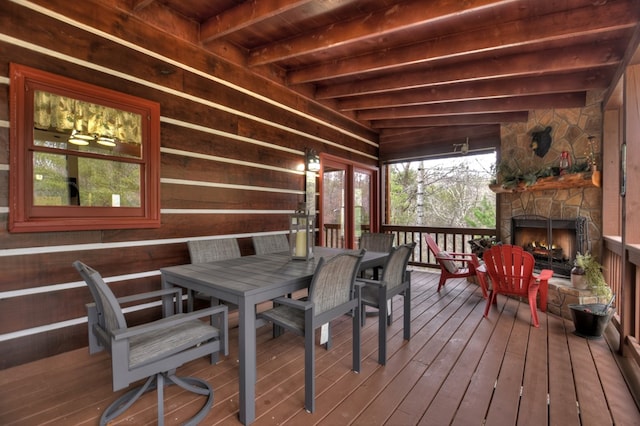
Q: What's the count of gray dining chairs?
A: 6